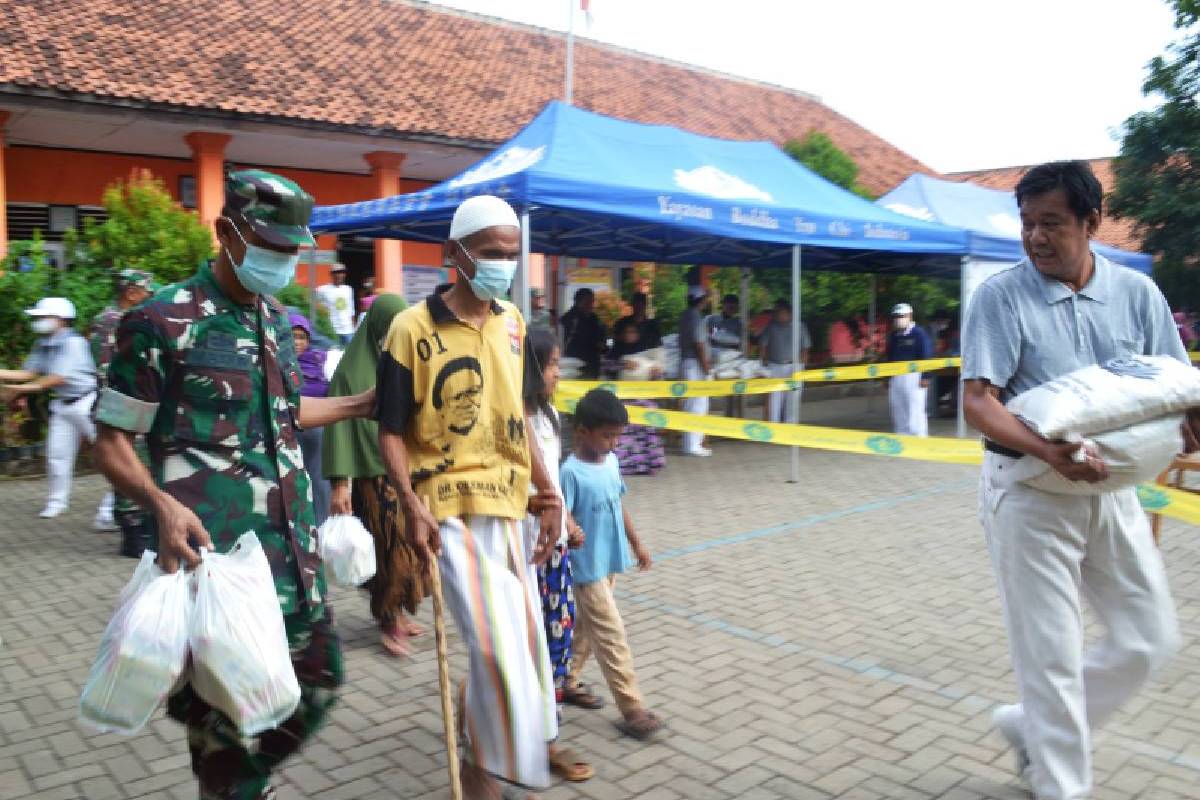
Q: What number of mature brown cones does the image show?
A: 0